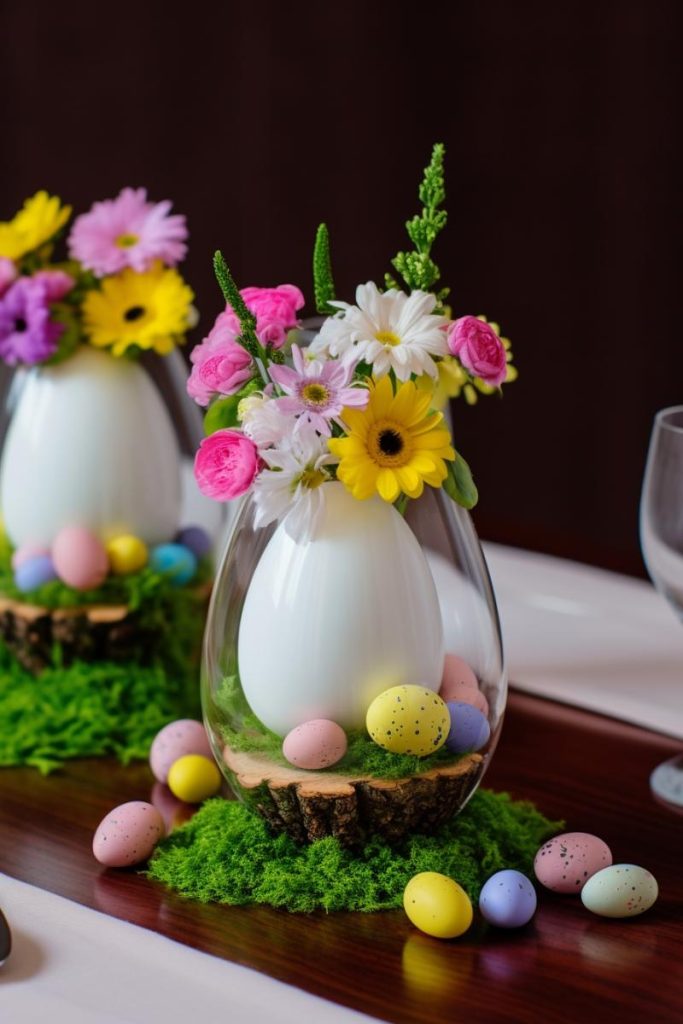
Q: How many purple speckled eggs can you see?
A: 2